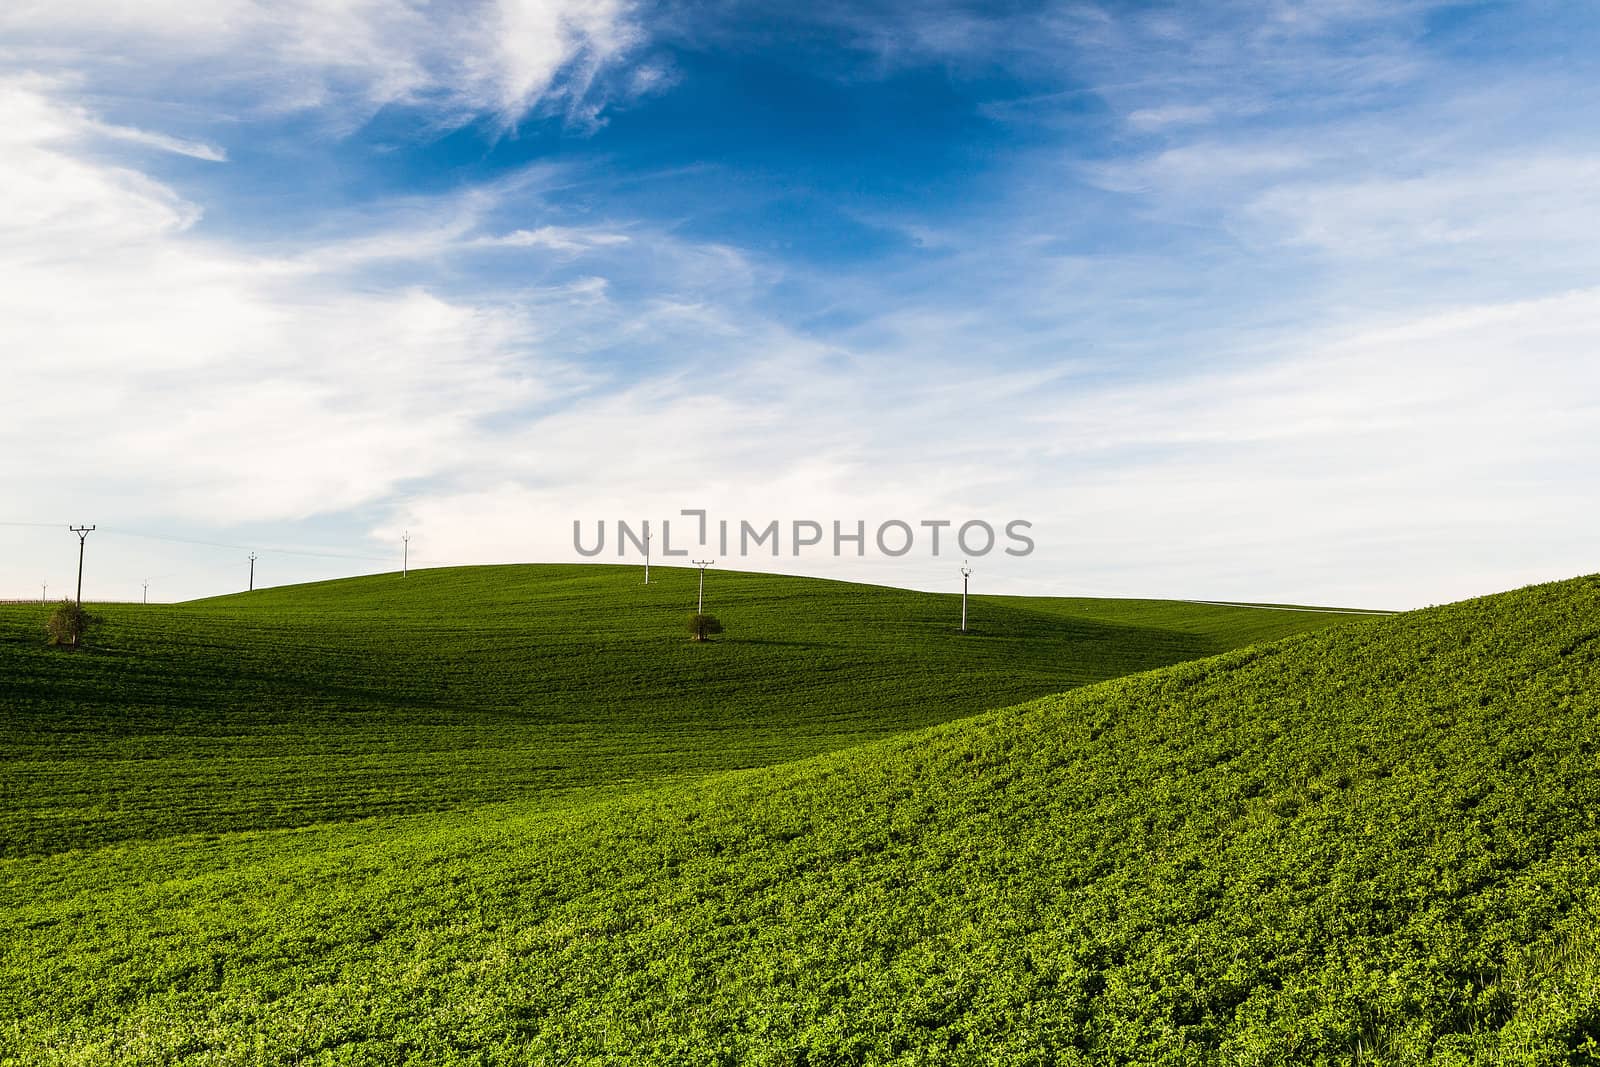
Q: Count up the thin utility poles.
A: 8